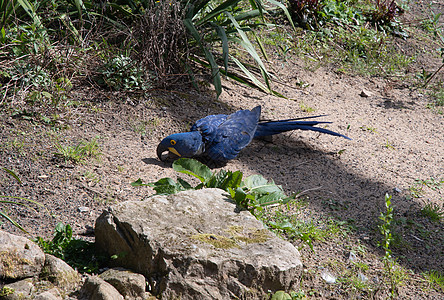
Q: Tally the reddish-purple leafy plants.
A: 2